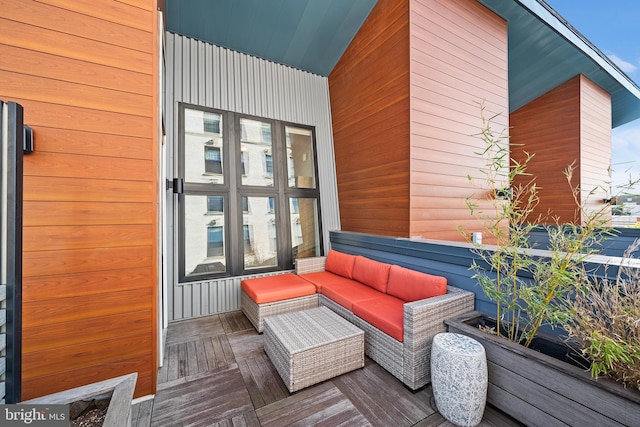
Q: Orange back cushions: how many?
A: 3